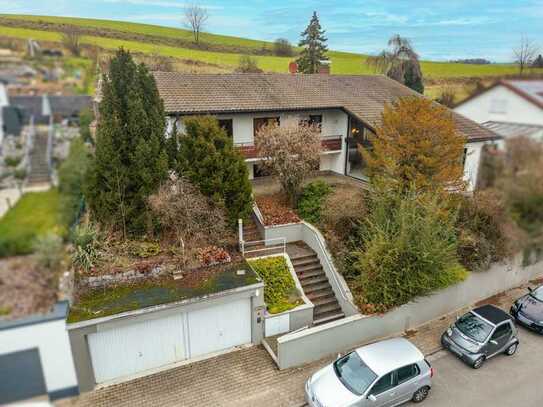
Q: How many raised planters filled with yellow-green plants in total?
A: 1